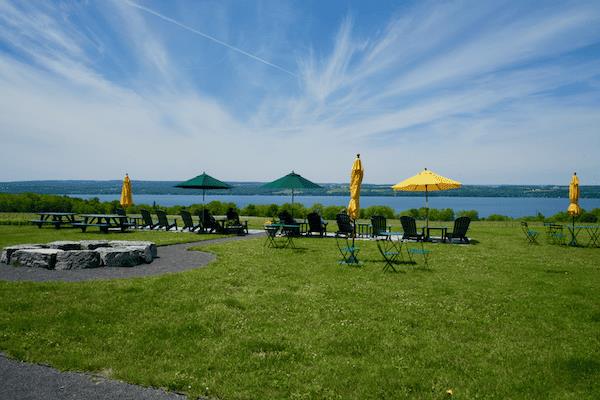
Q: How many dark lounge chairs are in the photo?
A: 12